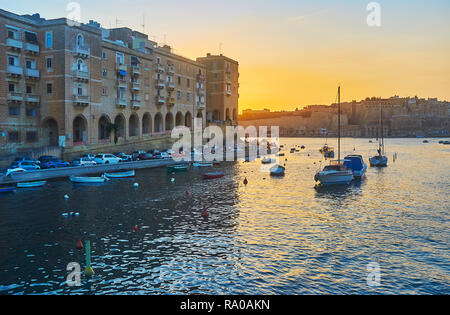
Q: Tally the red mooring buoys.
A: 5